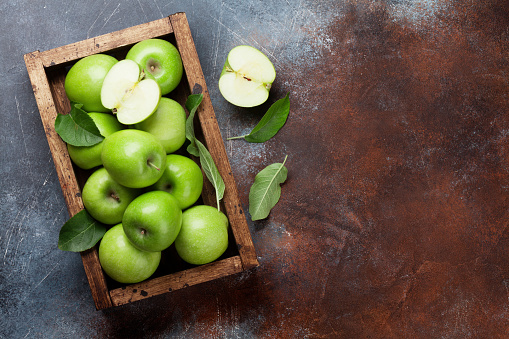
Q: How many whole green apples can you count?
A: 10